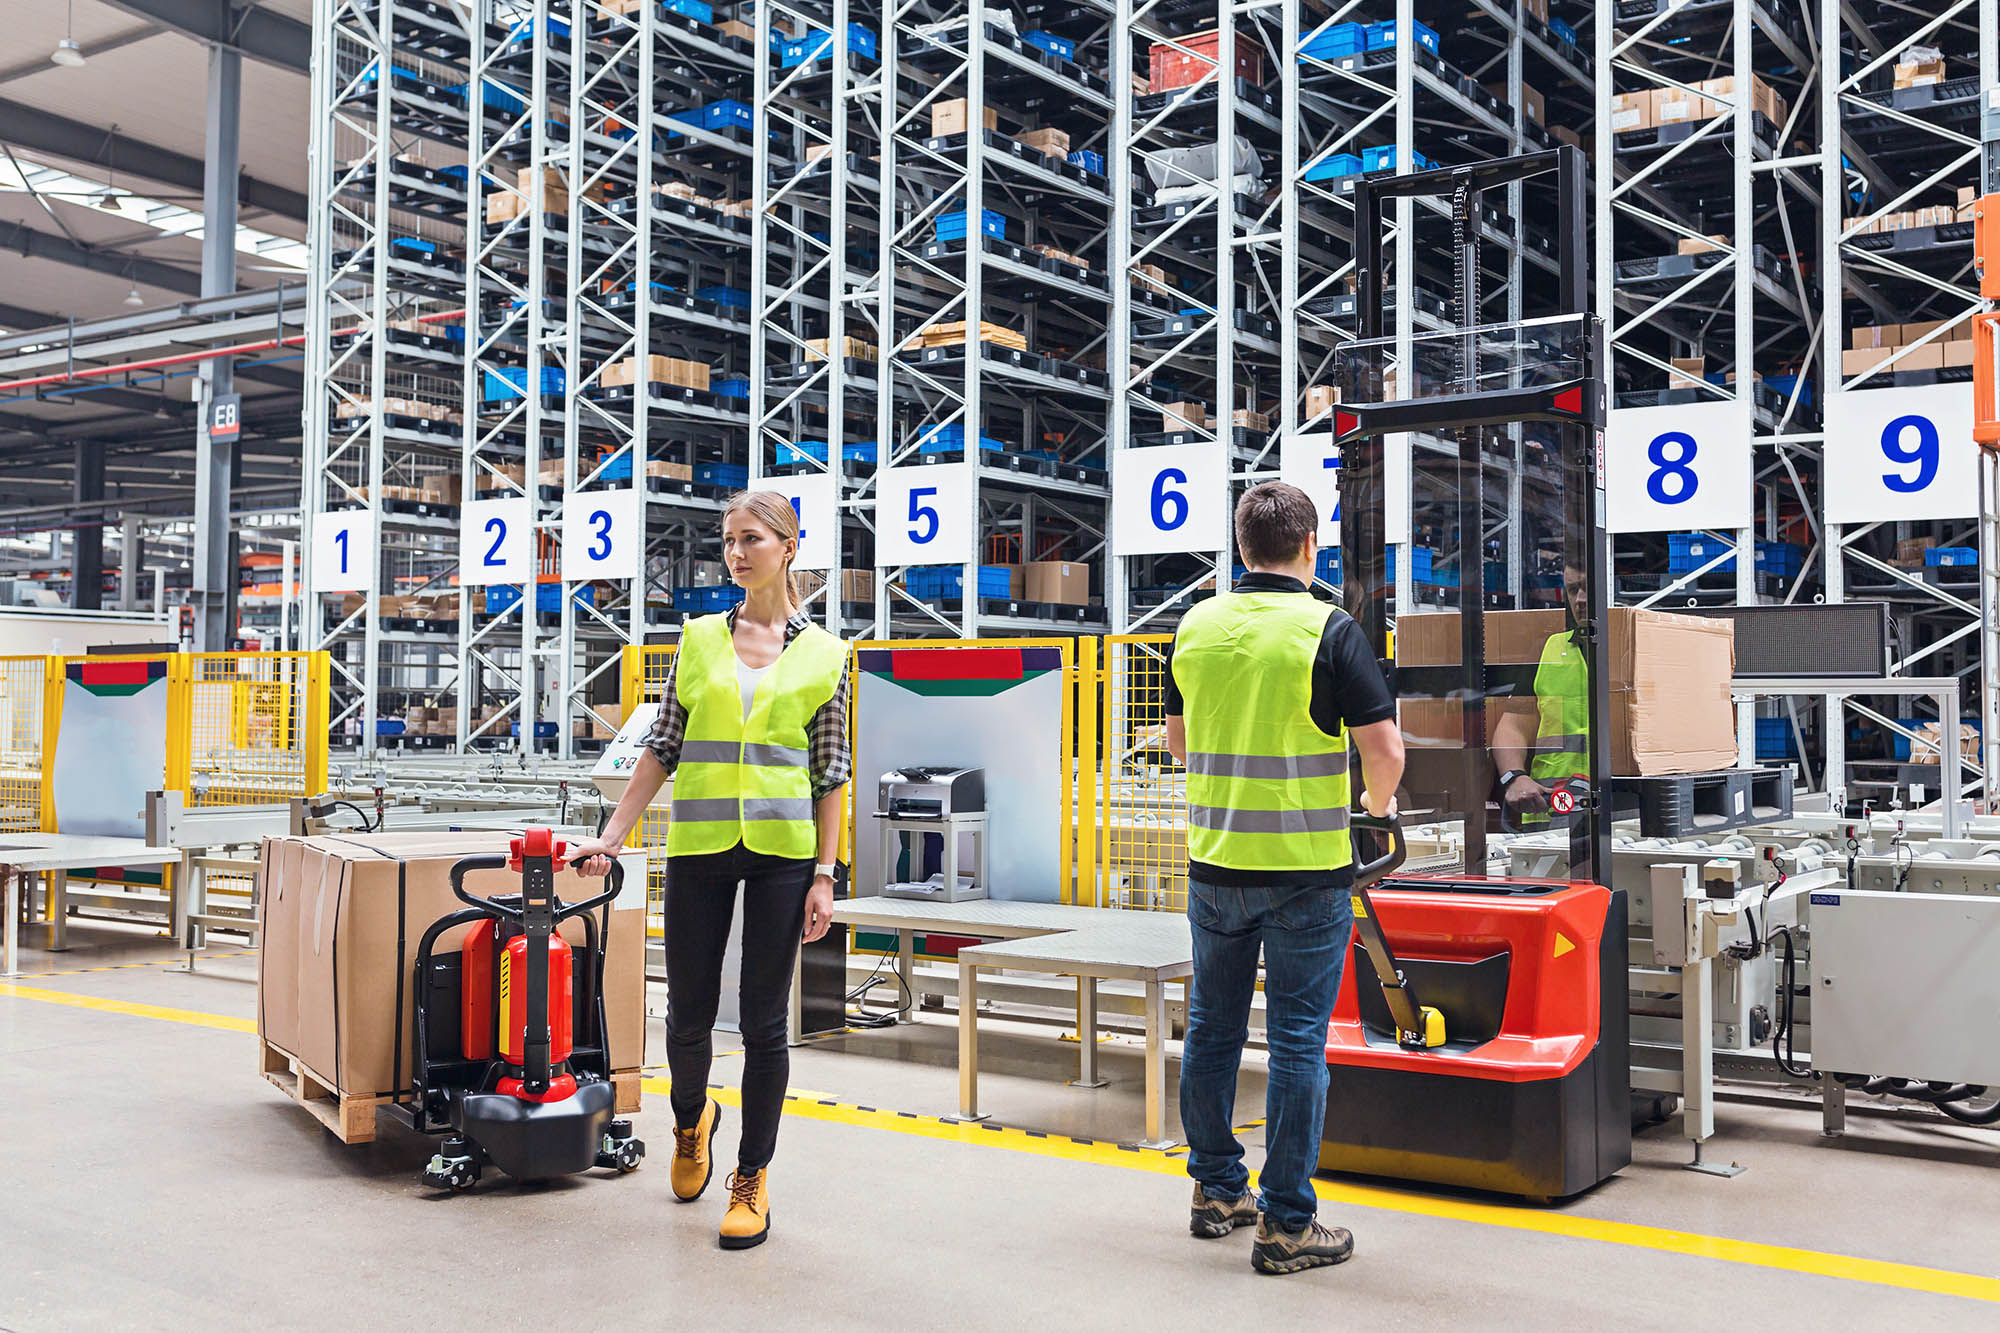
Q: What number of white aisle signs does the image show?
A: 9